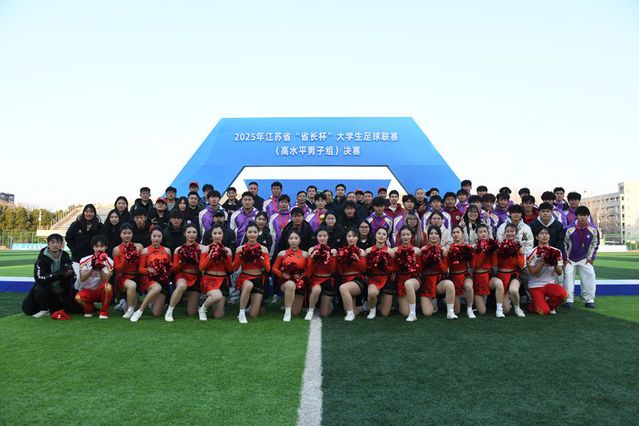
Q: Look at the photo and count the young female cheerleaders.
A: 14